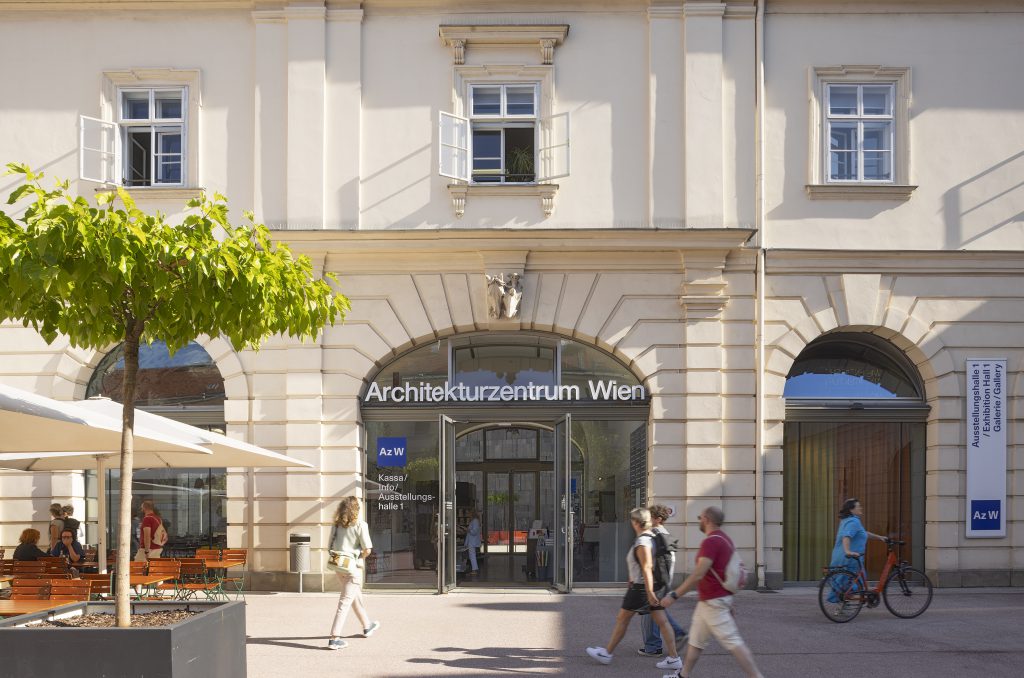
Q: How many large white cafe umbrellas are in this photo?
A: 2